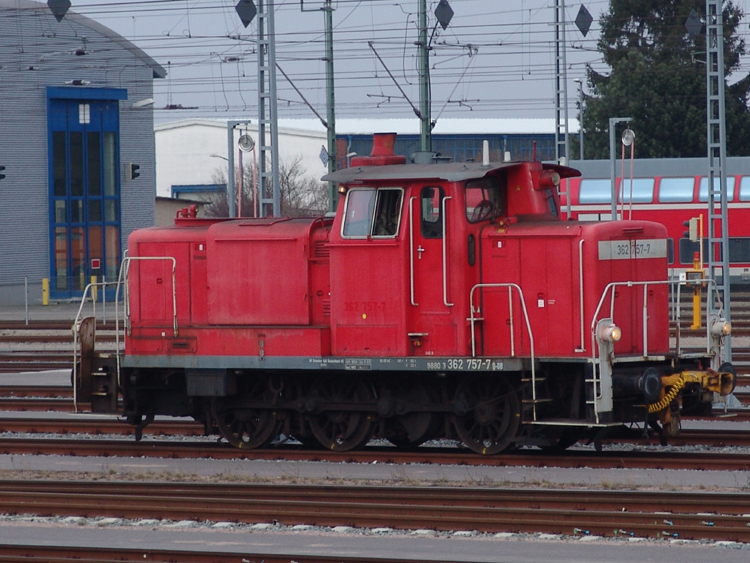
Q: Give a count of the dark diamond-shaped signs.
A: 5